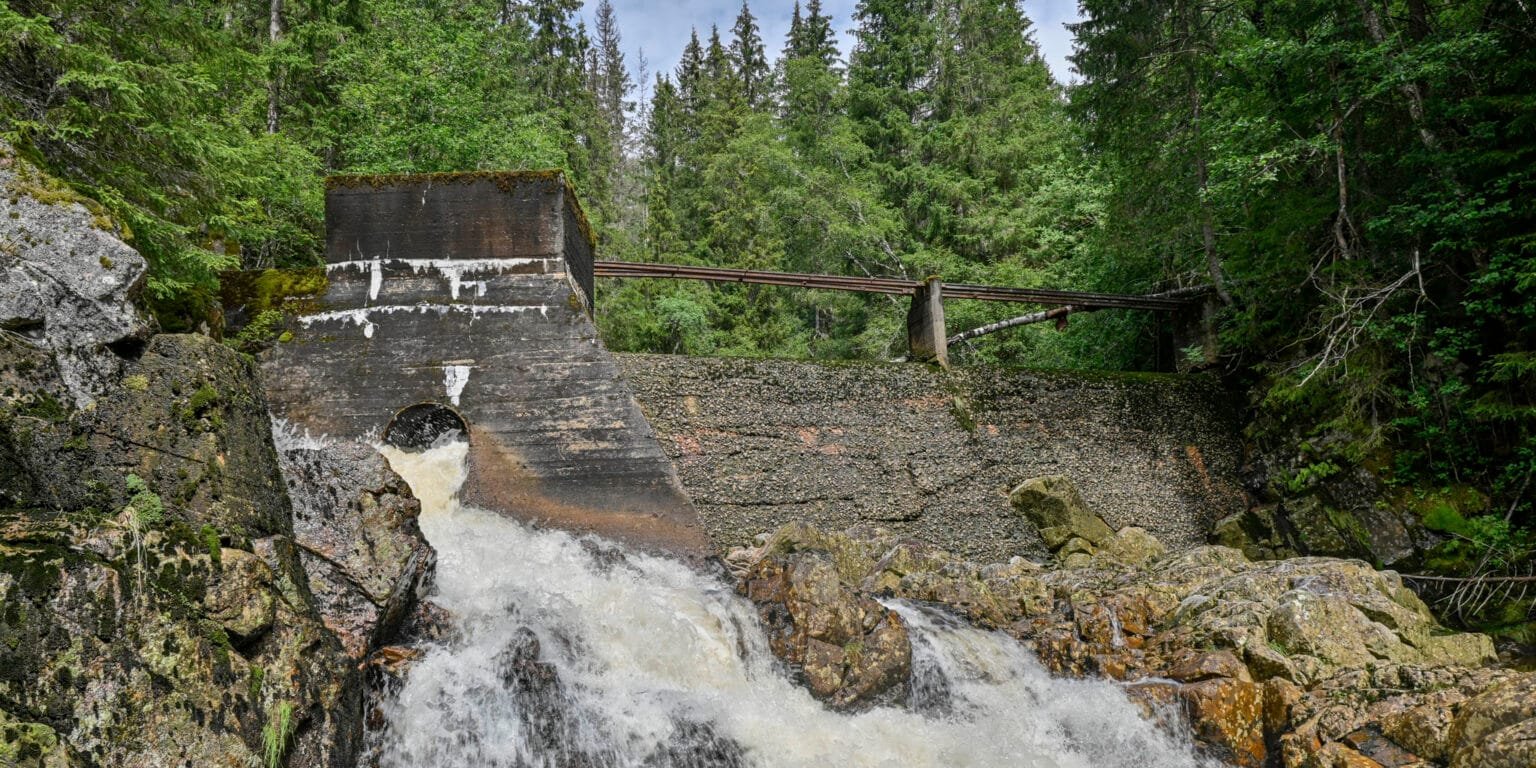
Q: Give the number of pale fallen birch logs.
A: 1